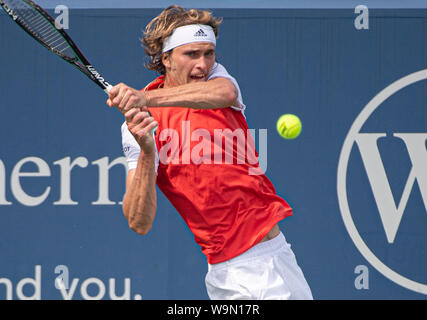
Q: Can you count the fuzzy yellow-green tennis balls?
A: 1